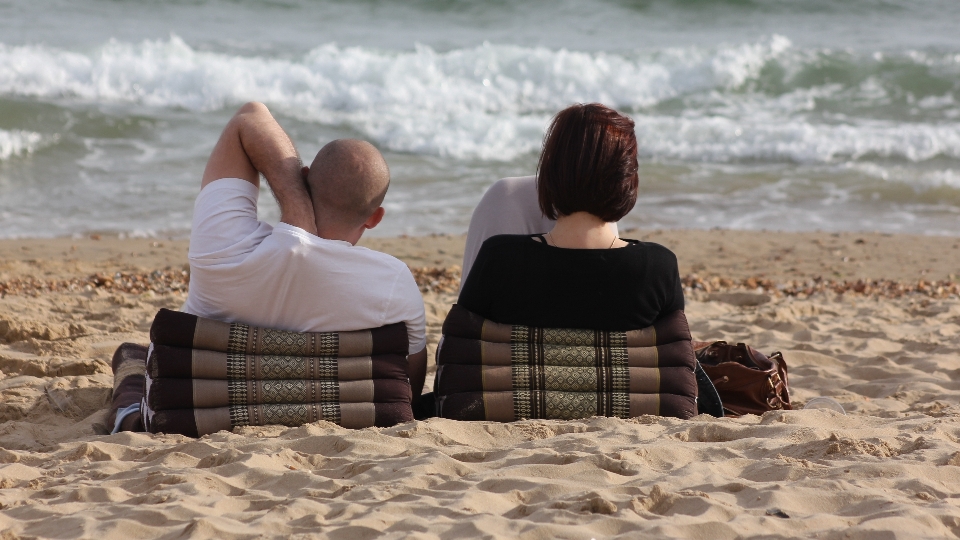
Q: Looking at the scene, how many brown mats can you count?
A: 2